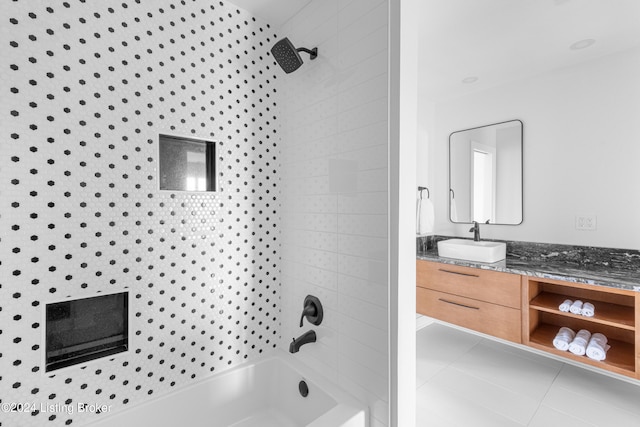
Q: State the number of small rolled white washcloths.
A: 3